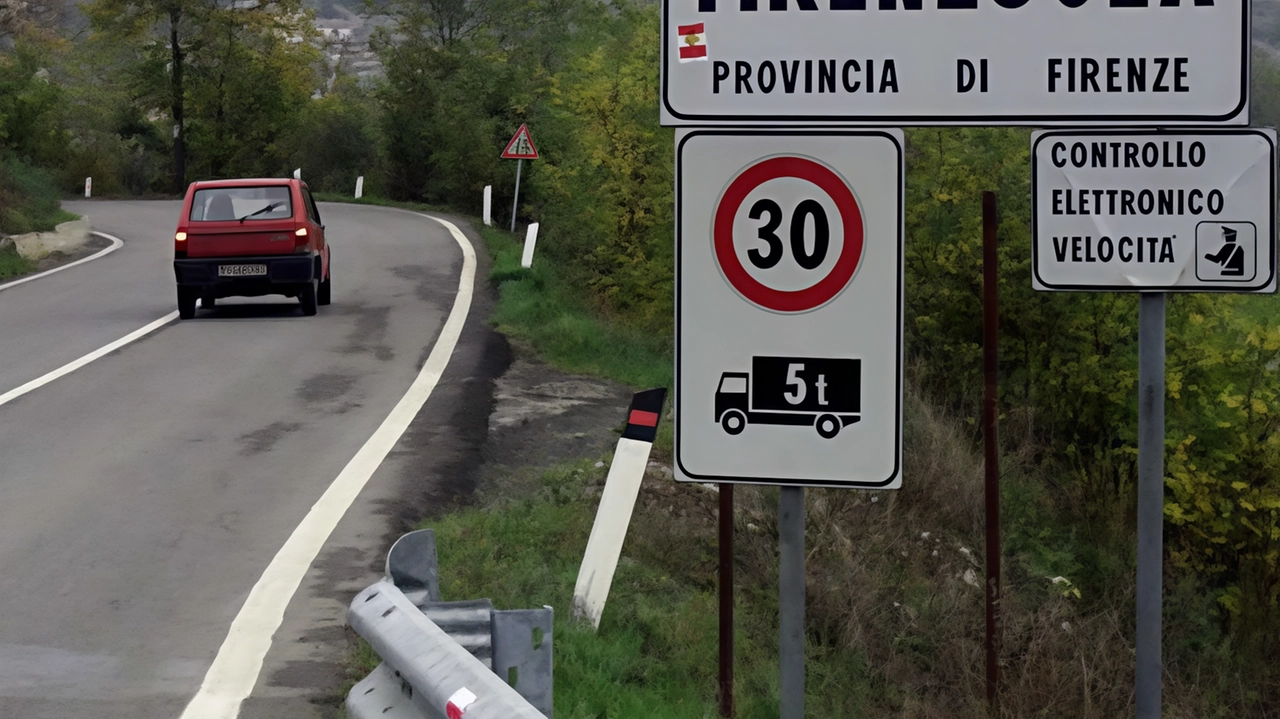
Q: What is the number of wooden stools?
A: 0